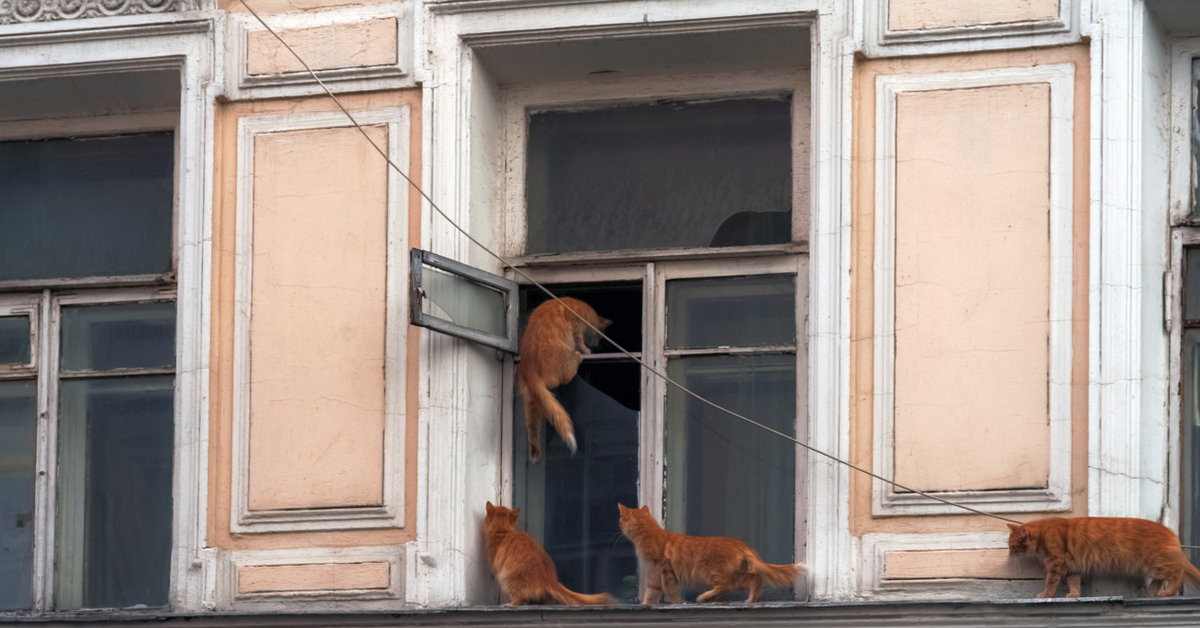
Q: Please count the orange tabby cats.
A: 4